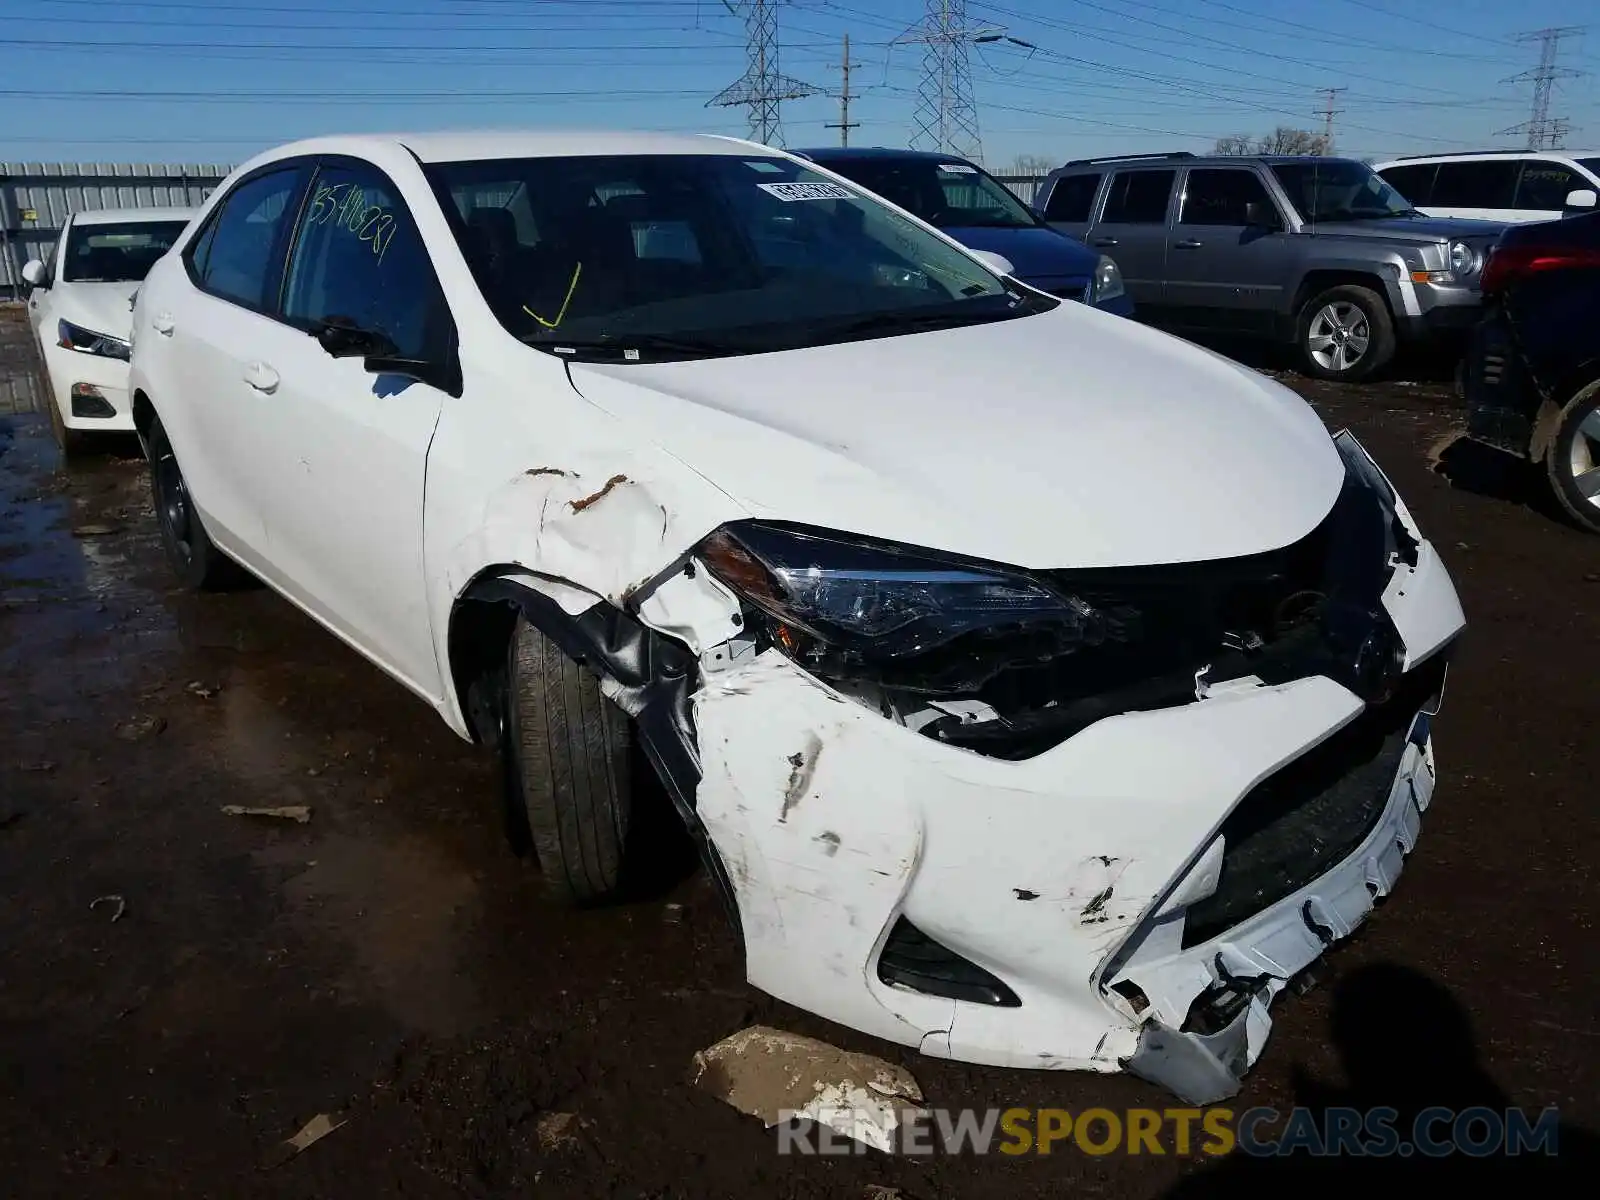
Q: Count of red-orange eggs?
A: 0